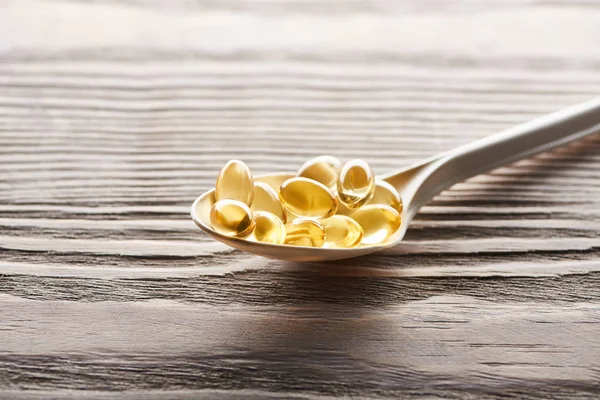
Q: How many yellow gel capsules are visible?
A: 11